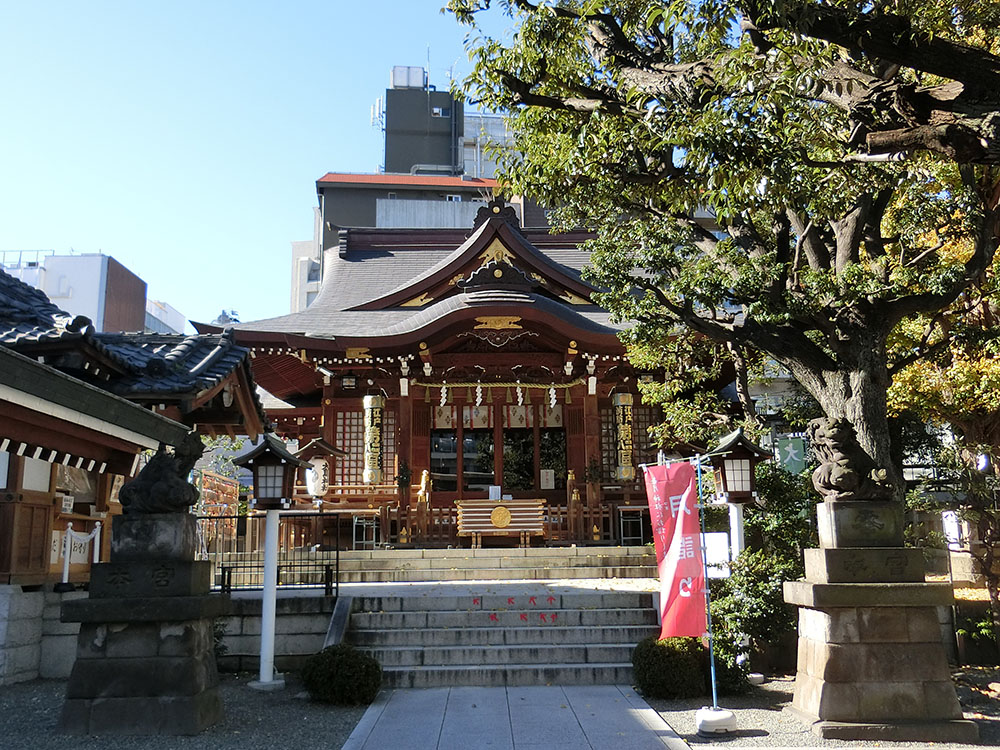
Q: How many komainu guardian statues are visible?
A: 2